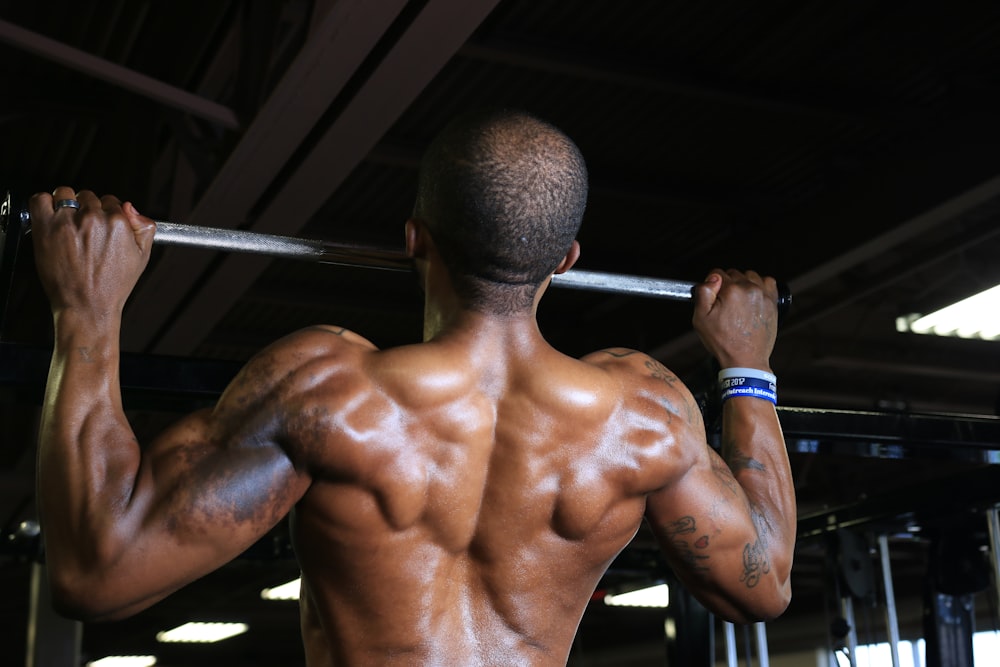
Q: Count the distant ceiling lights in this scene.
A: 5